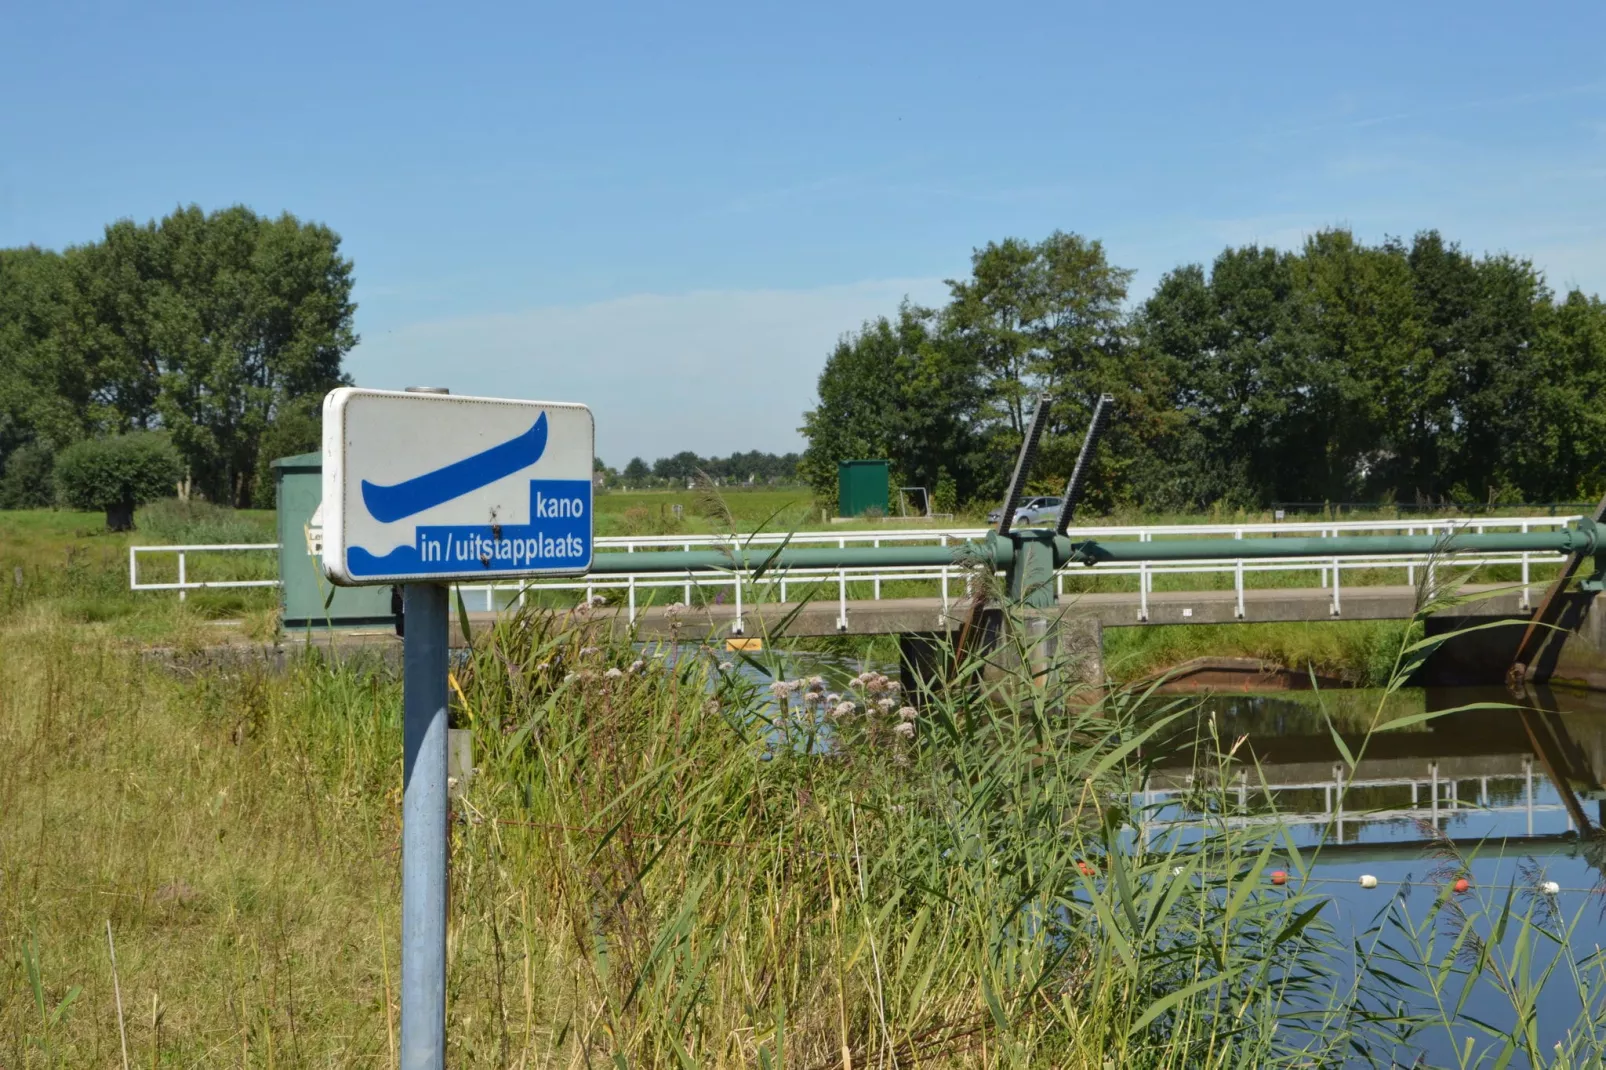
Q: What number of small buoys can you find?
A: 6